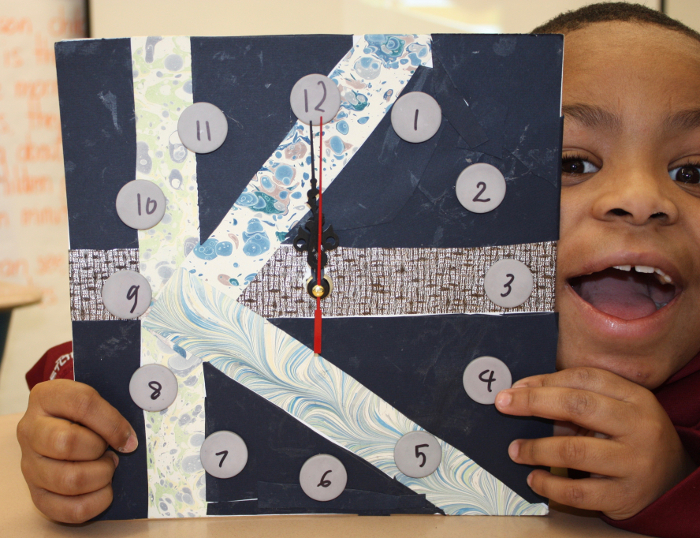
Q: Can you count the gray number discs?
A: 12